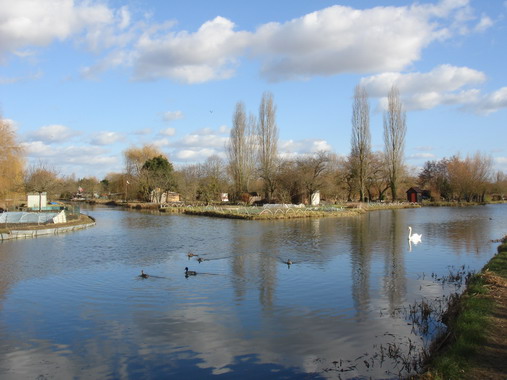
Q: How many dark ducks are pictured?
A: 5